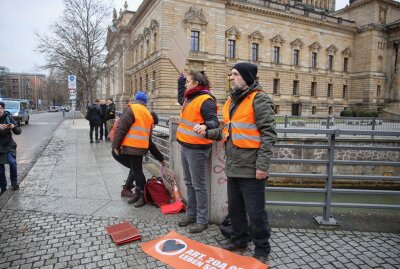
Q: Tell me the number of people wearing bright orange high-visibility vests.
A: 3